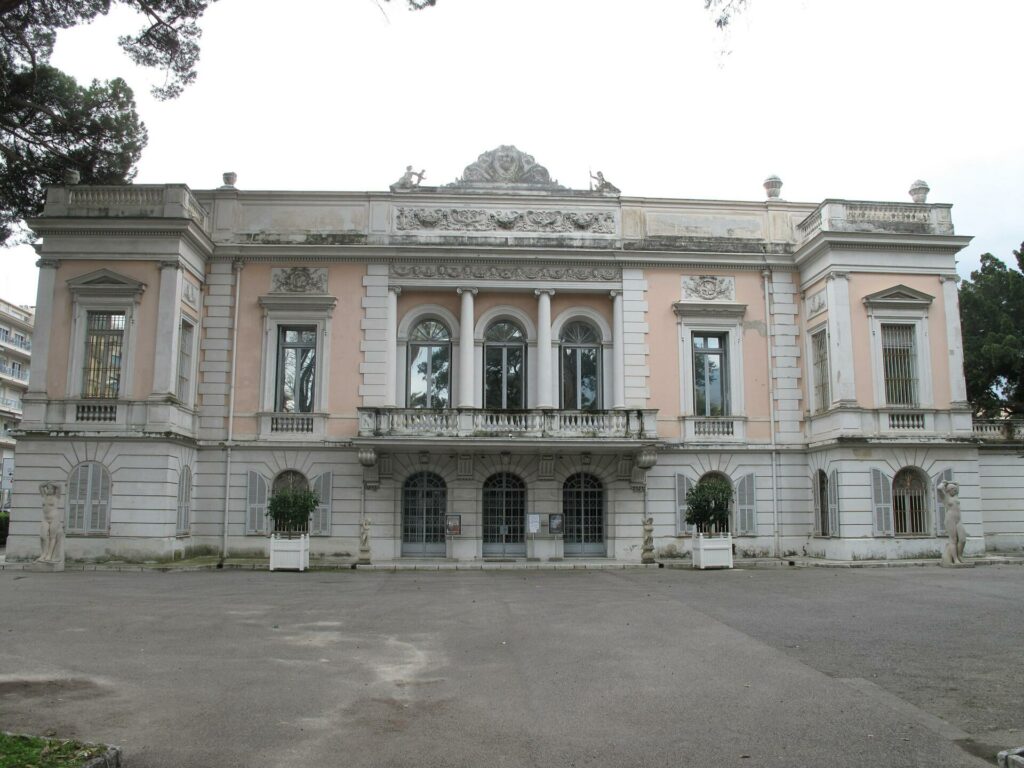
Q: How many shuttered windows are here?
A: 6